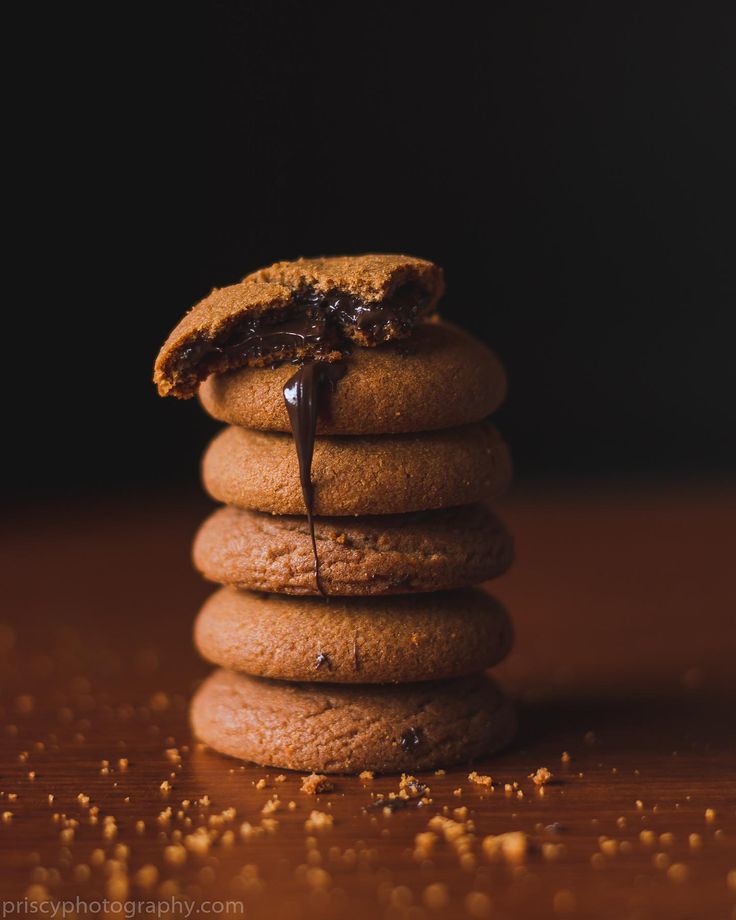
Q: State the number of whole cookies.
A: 5